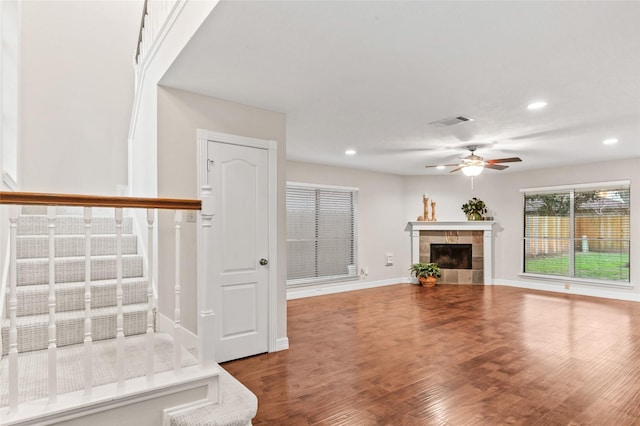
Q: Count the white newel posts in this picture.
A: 1